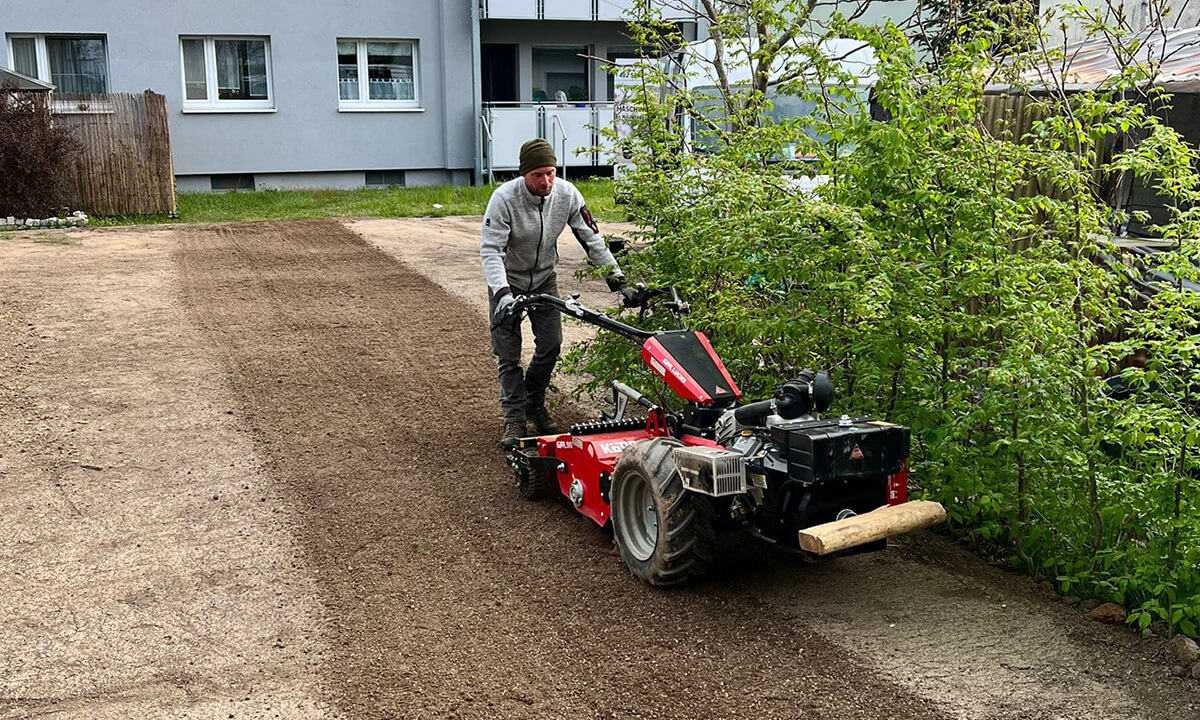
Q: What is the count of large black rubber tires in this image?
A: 1